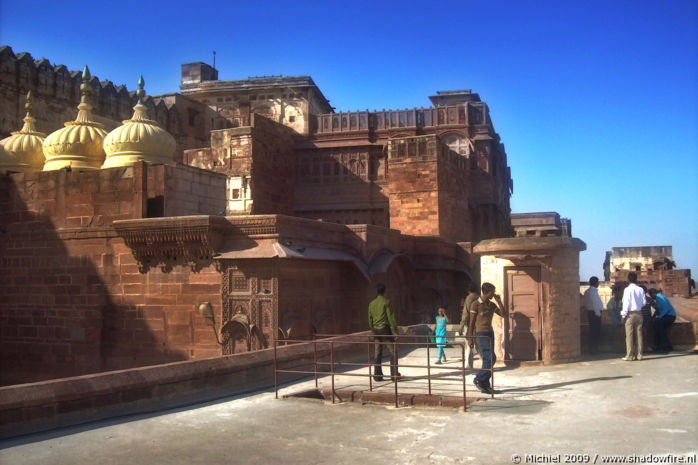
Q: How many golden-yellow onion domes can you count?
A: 3